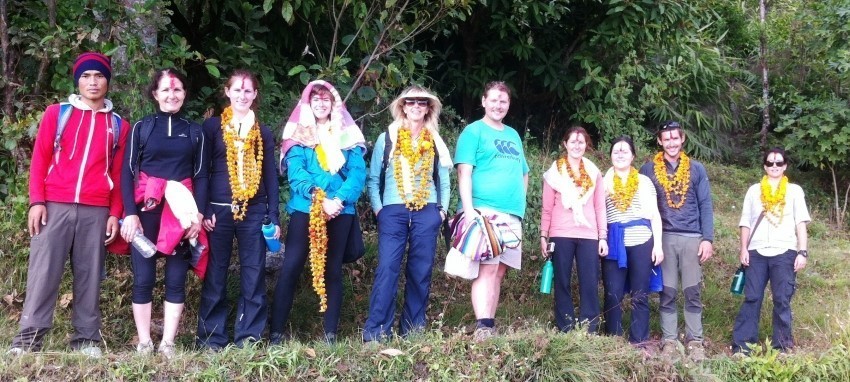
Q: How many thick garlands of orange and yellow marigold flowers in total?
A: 7